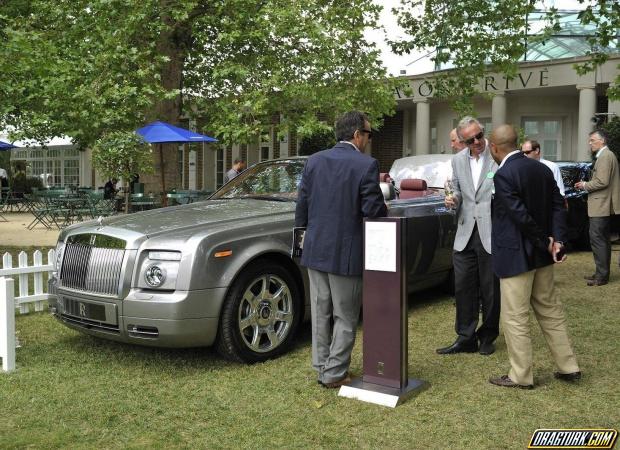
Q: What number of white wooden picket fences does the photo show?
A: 1